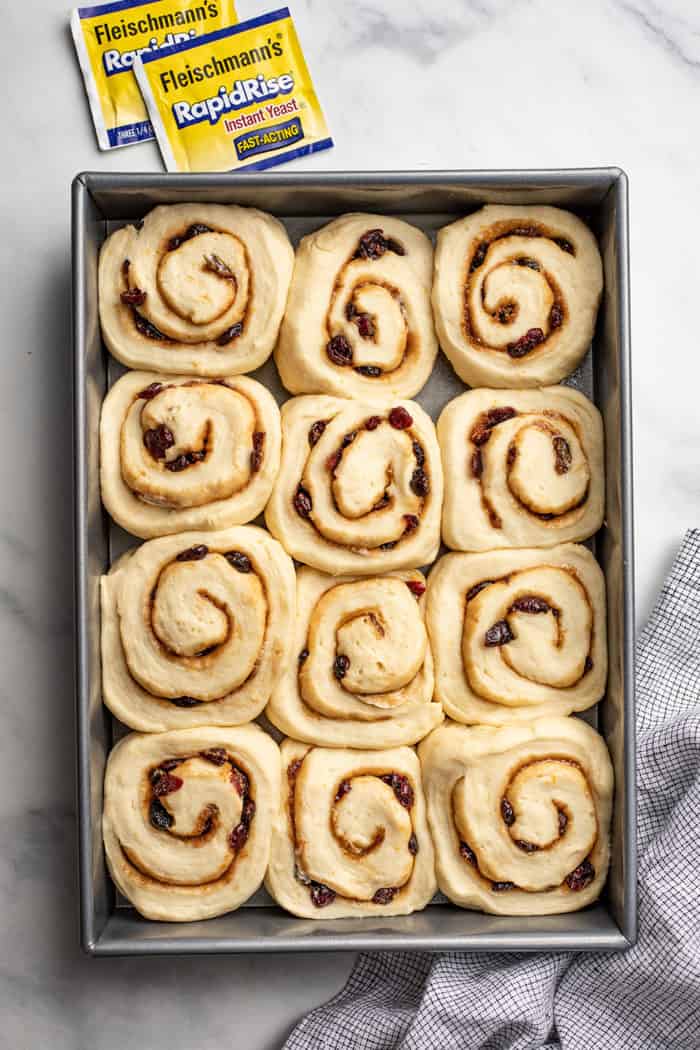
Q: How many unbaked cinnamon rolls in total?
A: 12